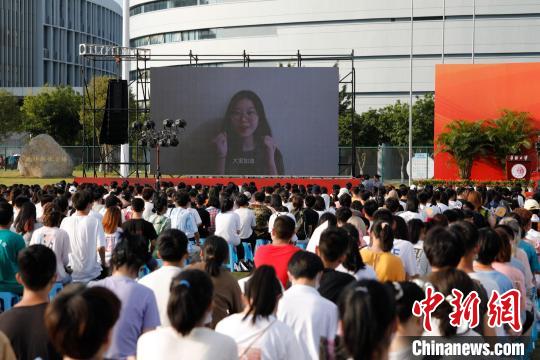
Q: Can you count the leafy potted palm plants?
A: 2